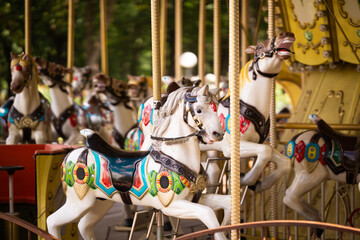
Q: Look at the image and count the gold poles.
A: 11